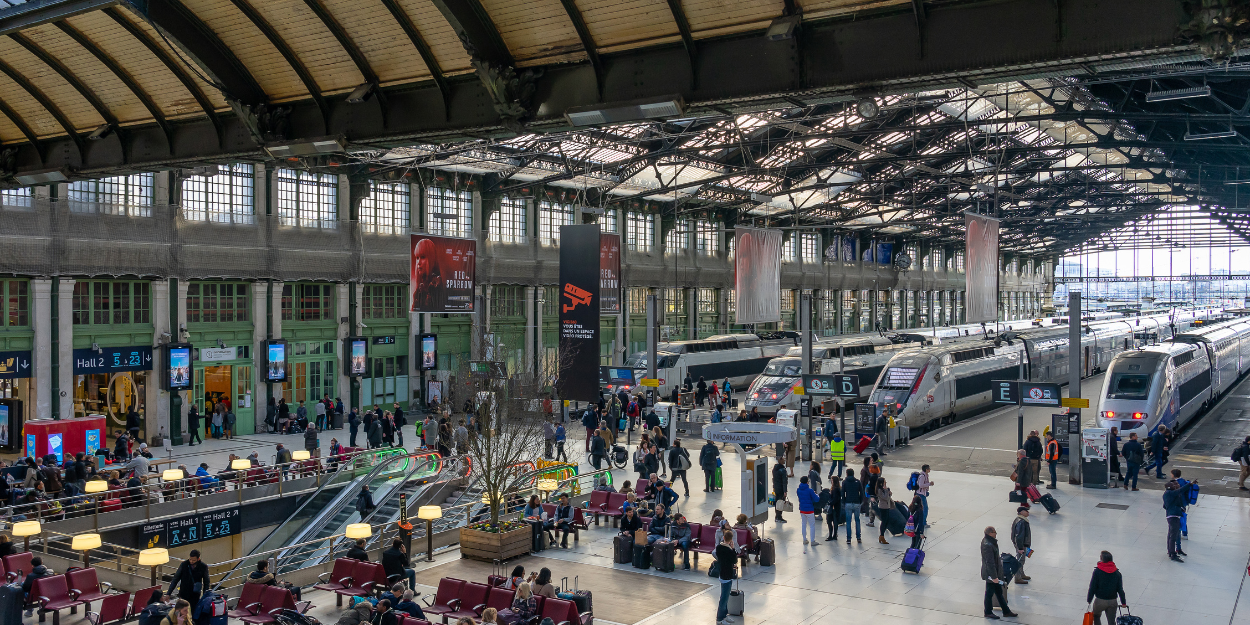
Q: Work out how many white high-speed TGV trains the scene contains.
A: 4